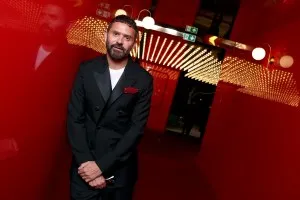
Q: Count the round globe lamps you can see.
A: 4